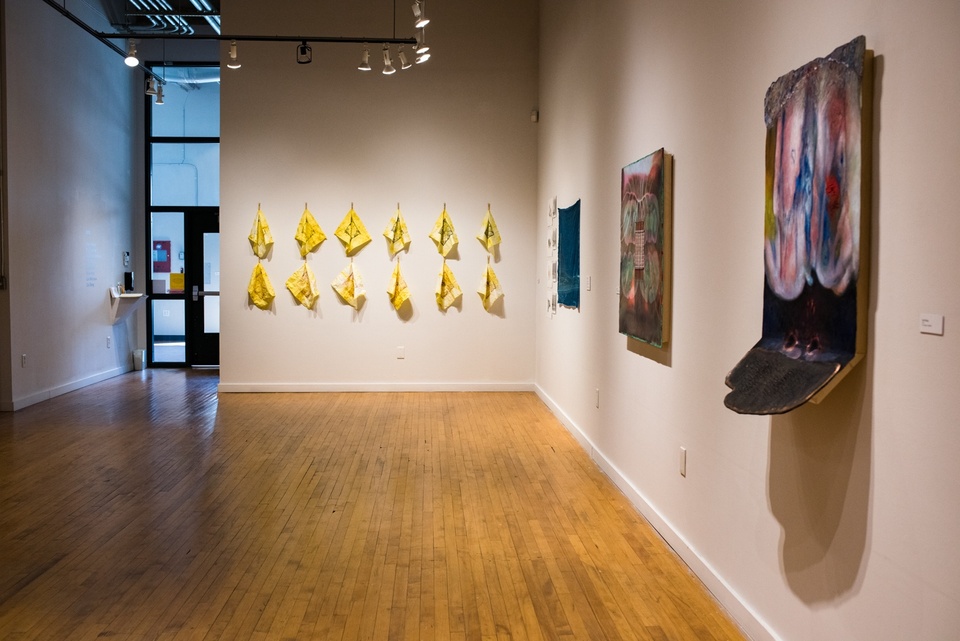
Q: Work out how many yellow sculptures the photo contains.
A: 12